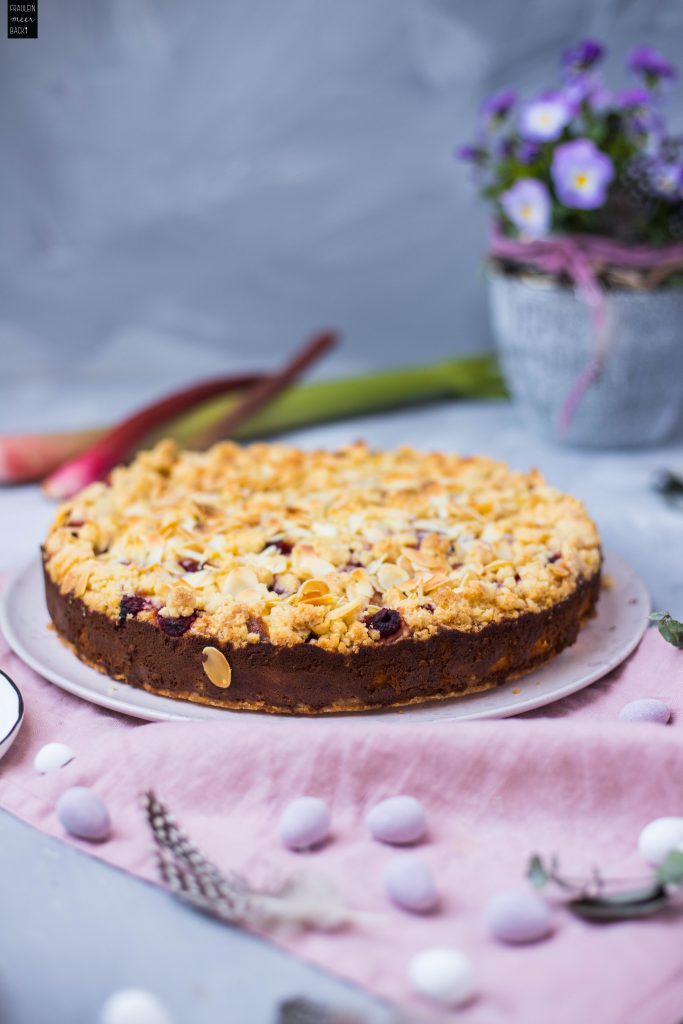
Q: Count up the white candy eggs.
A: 4